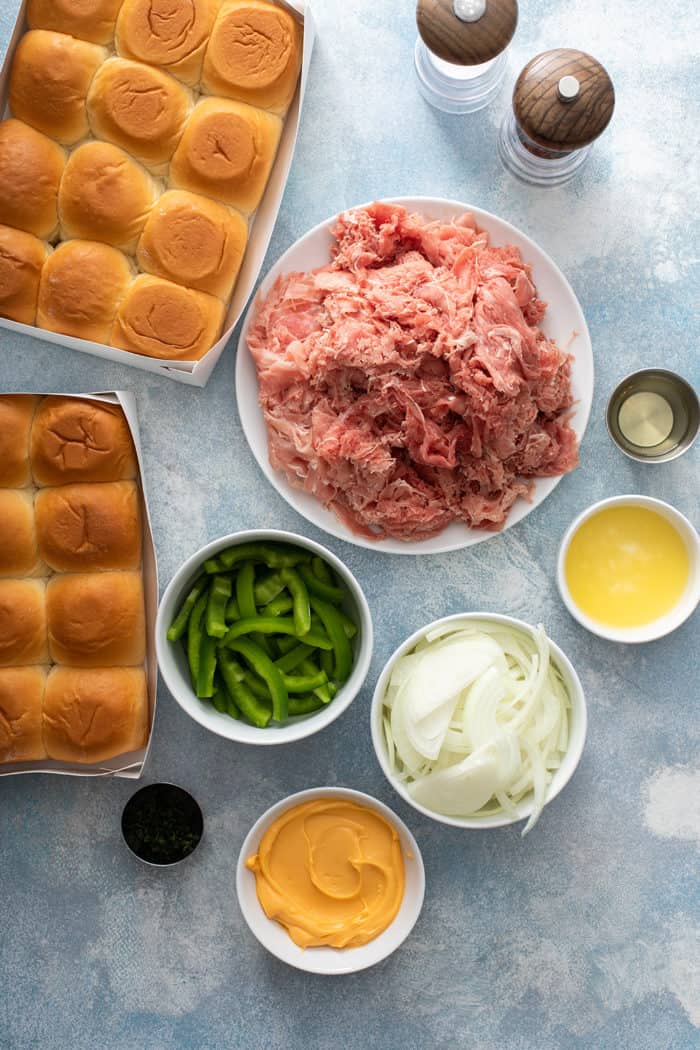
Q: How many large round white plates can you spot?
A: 1